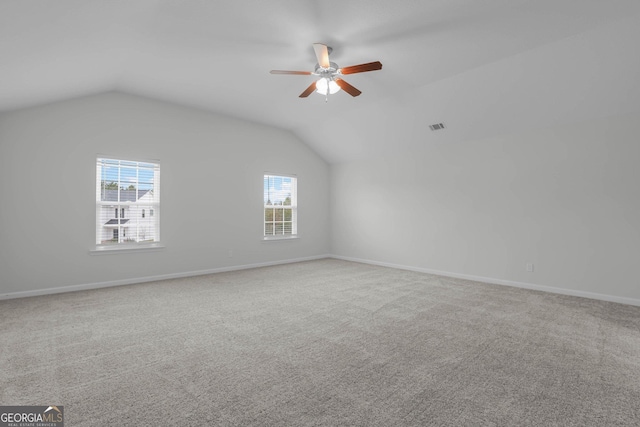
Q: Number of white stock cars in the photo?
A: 0